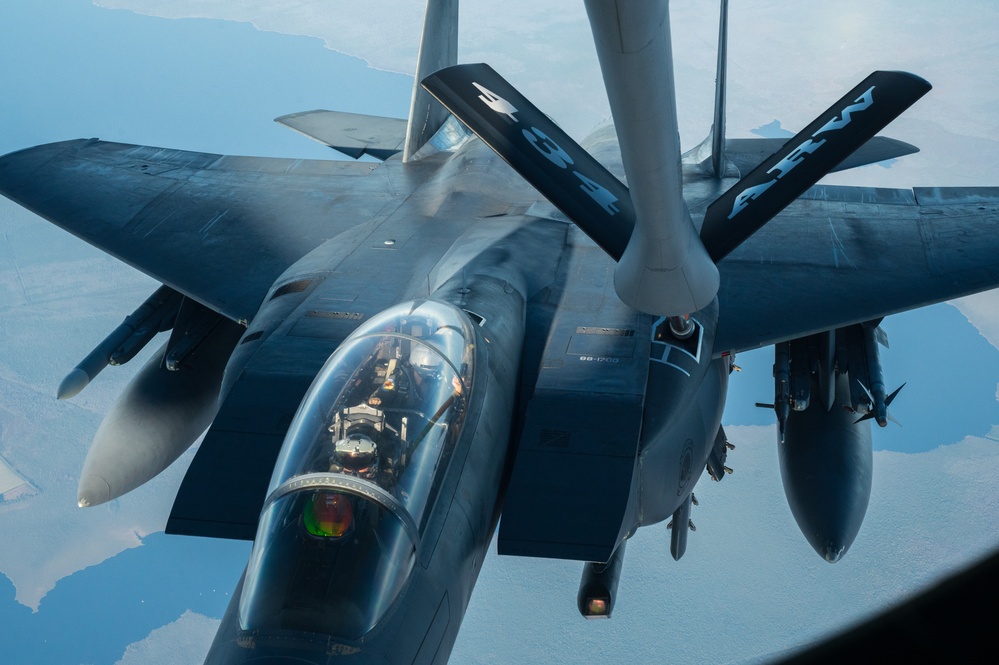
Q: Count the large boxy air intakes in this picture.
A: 2